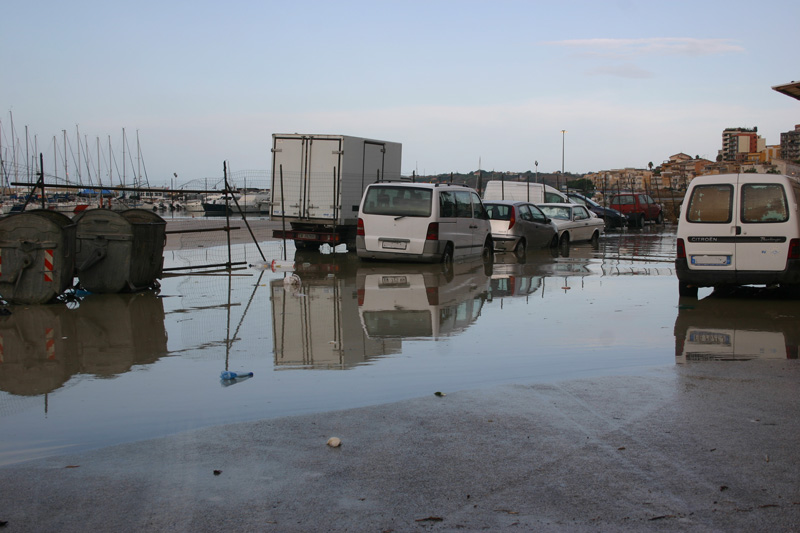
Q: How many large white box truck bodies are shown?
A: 1